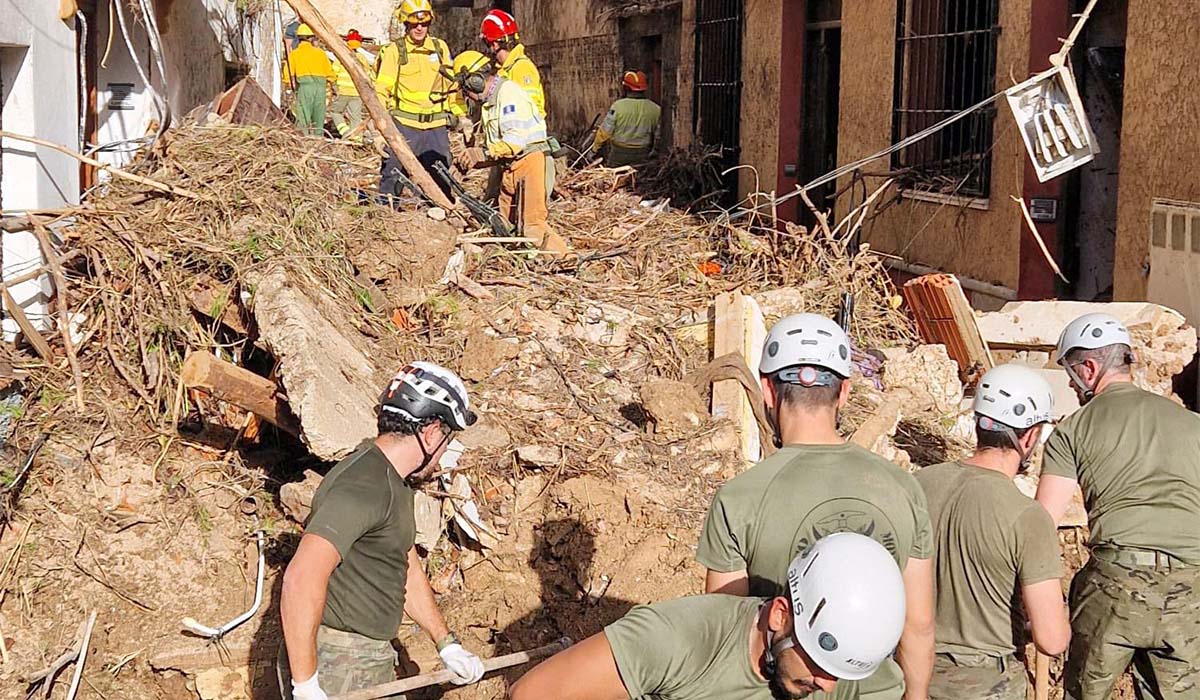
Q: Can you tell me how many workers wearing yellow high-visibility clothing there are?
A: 6